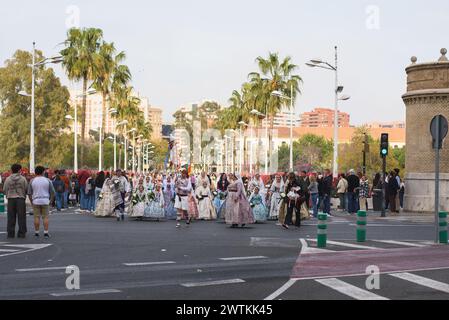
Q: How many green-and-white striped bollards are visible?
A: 4